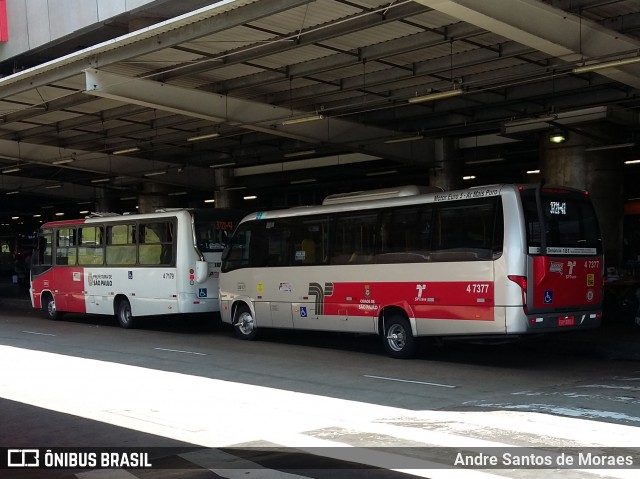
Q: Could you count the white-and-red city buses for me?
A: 2